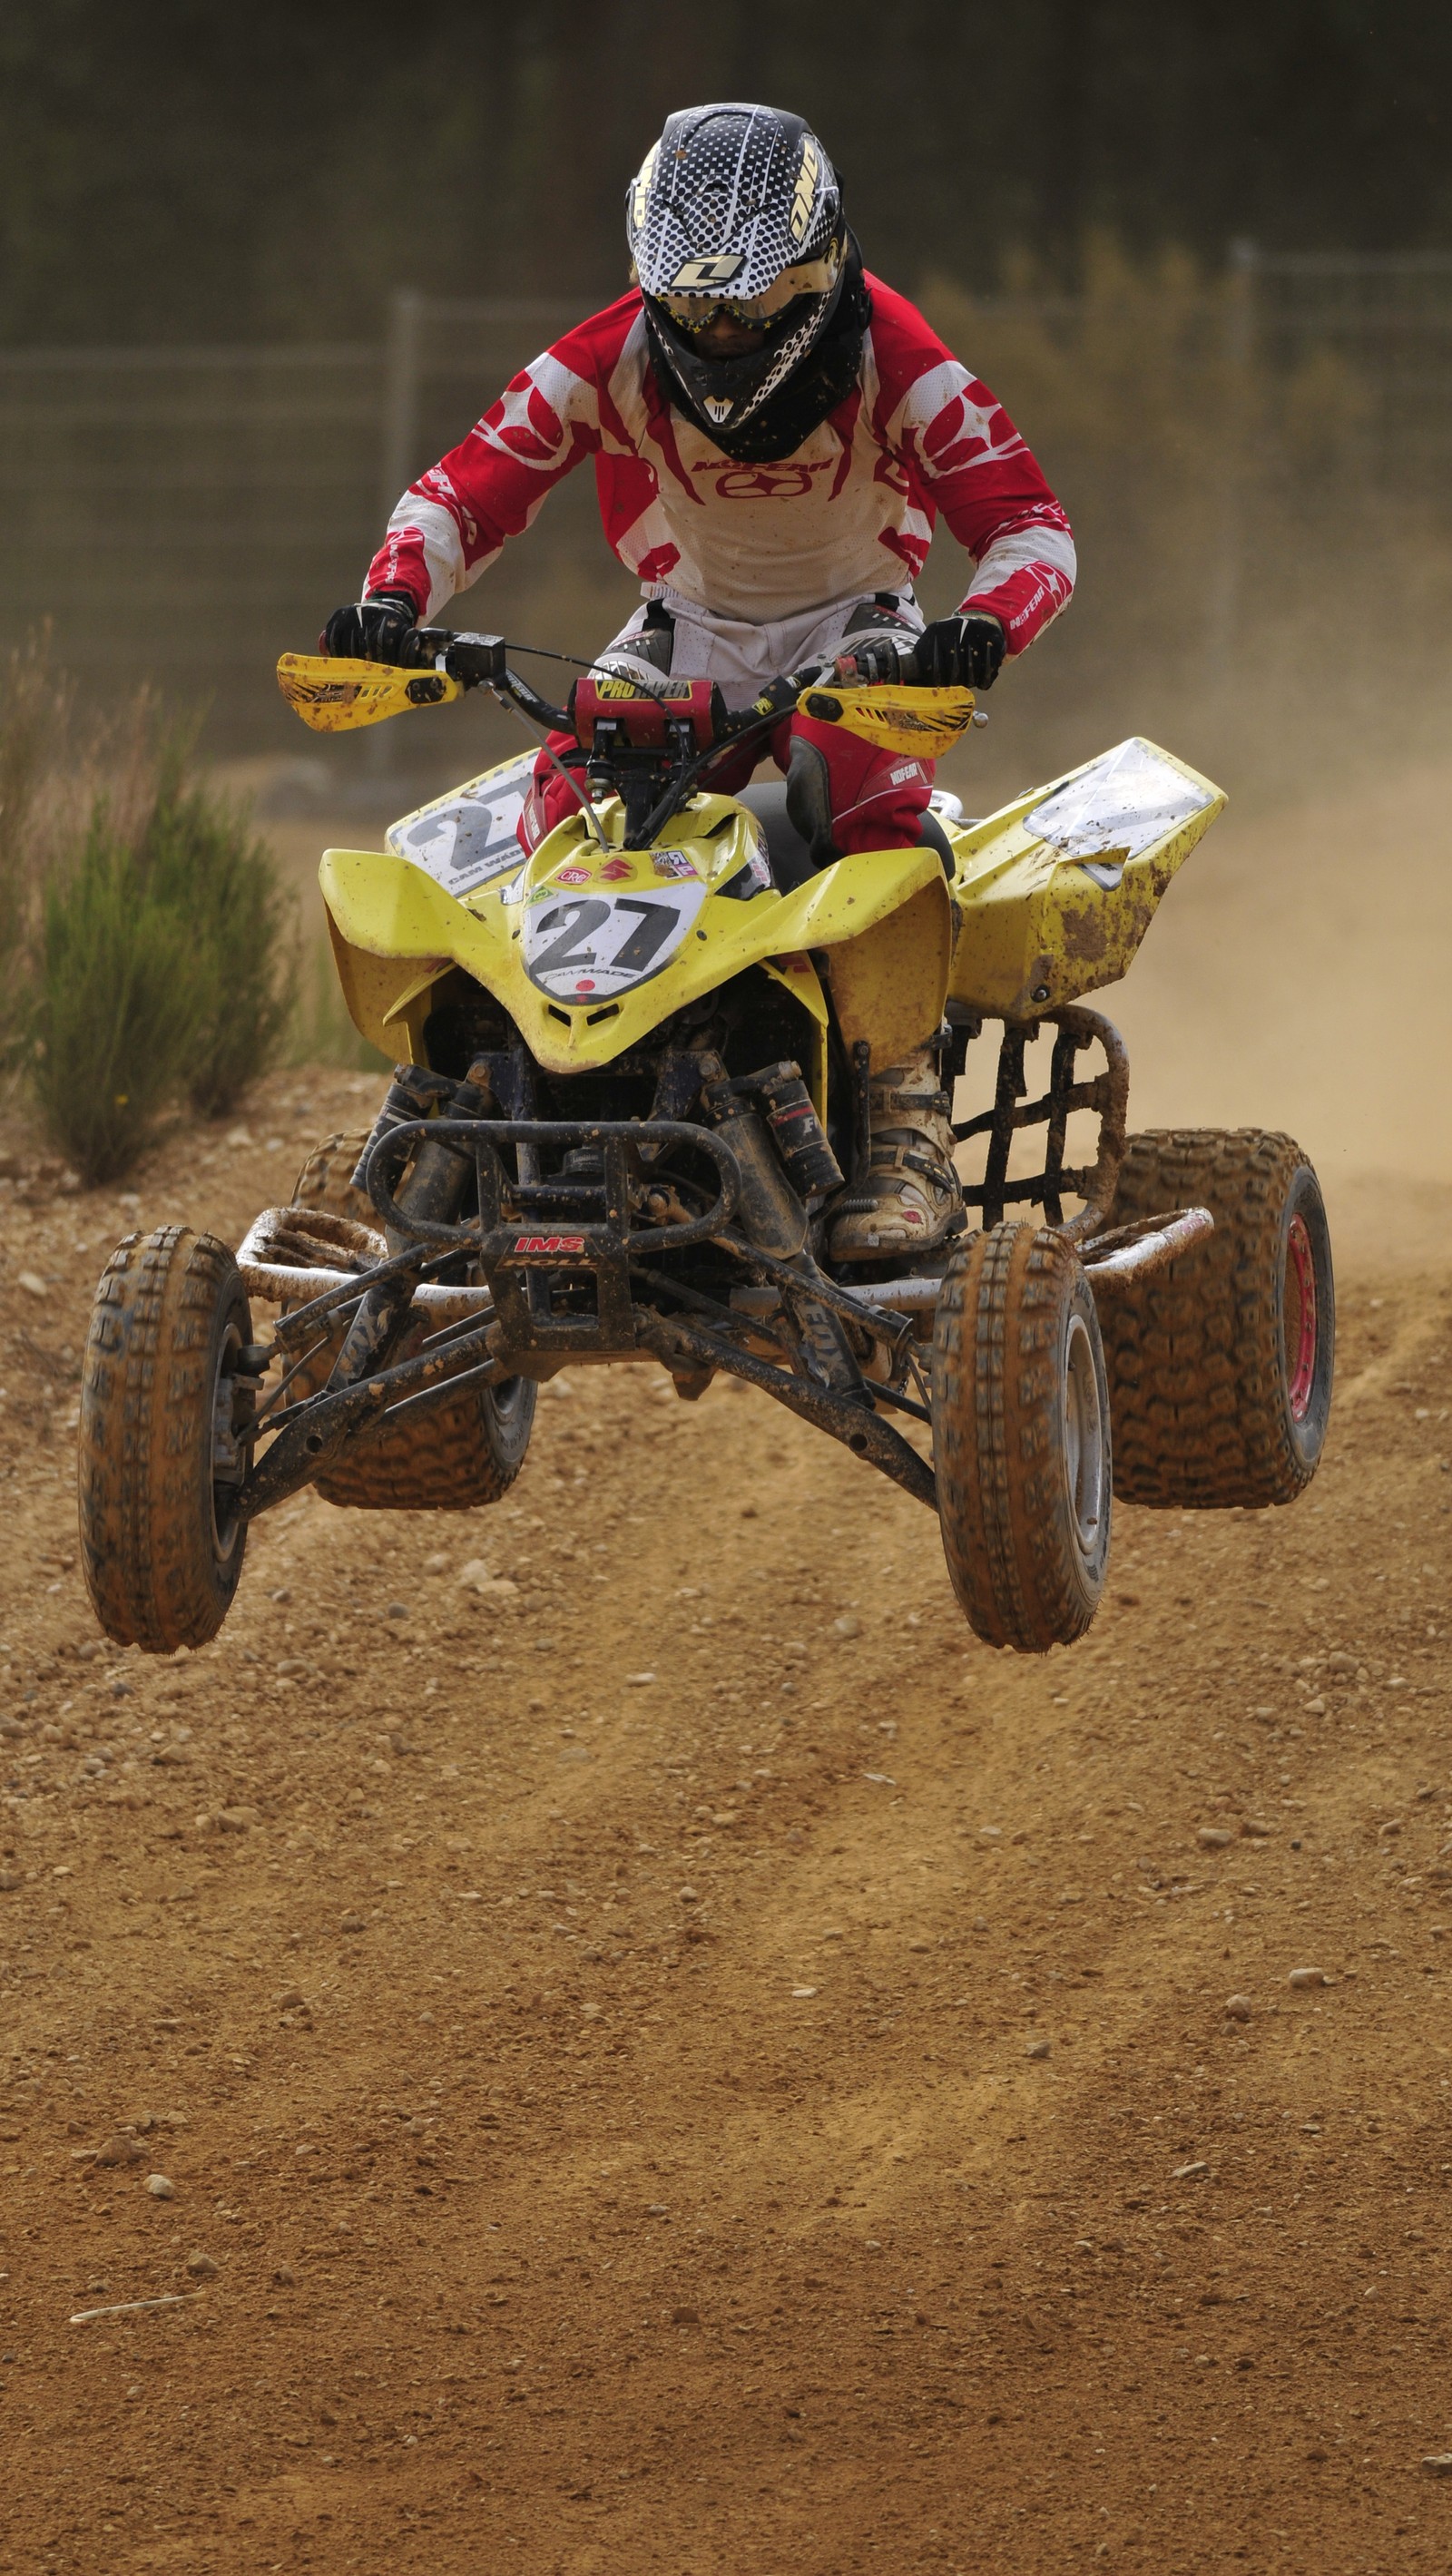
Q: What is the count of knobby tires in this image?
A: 4